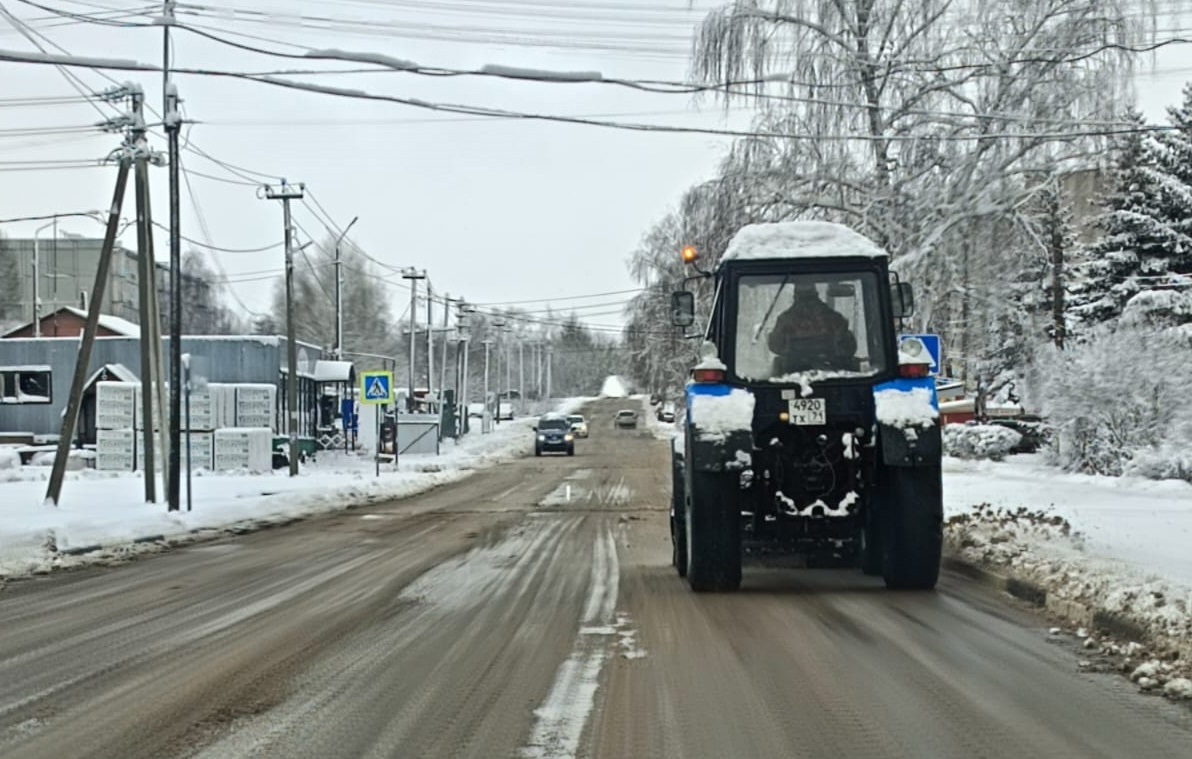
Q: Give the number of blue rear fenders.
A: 2